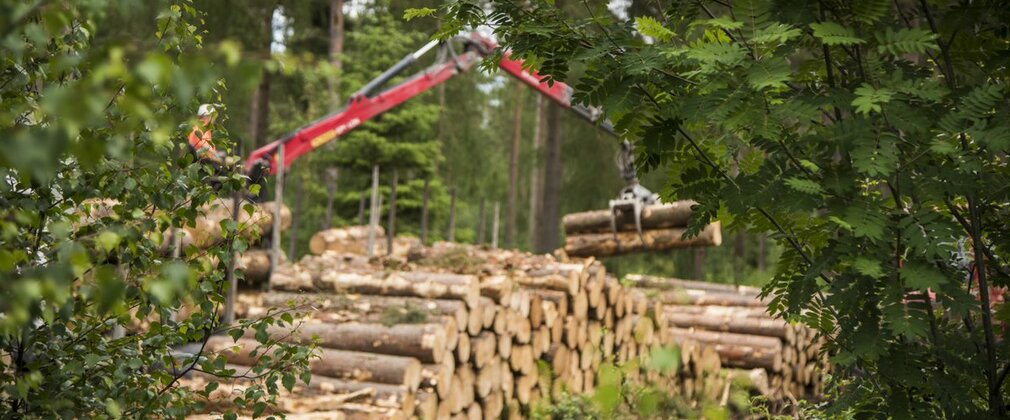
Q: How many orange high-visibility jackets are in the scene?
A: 1